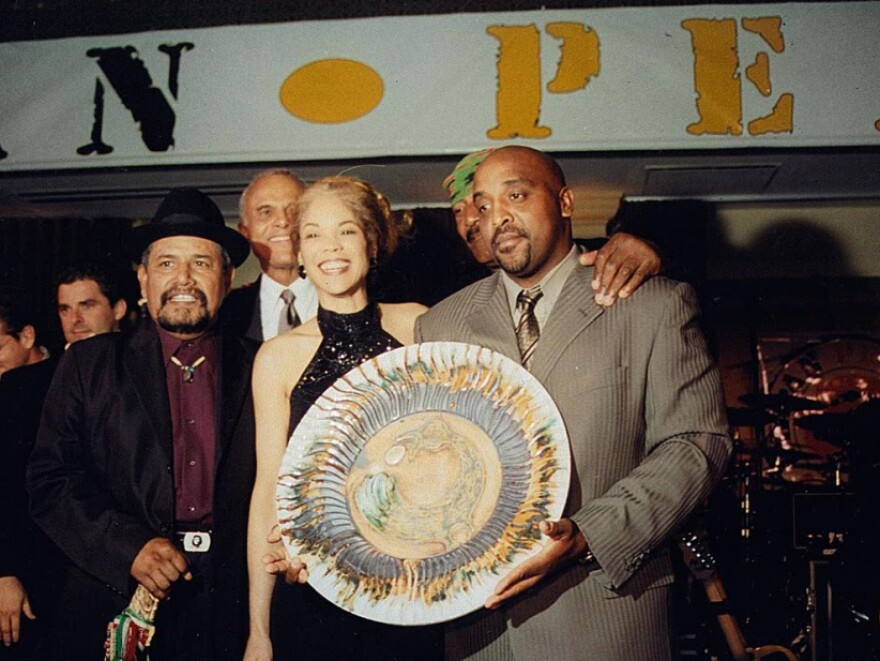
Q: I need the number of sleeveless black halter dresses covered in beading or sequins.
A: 1